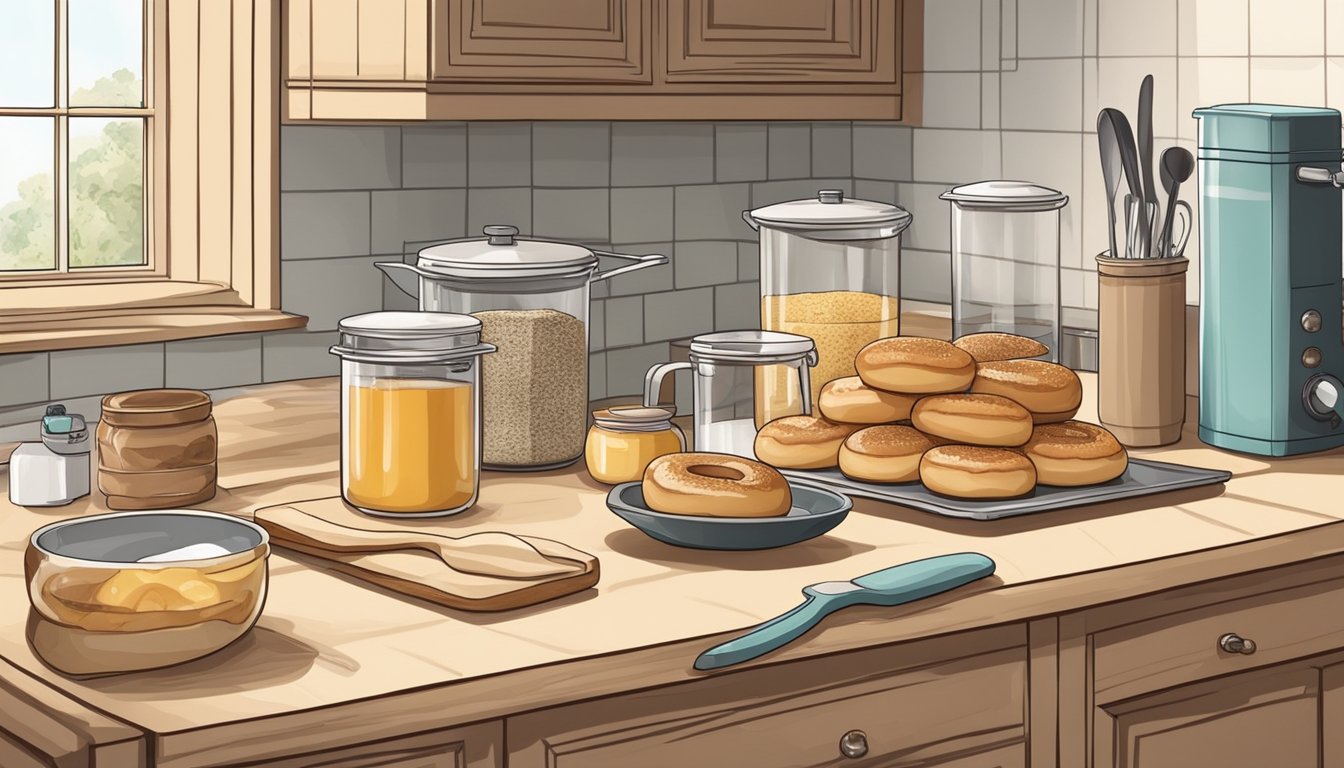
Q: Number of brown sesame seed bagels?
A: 10